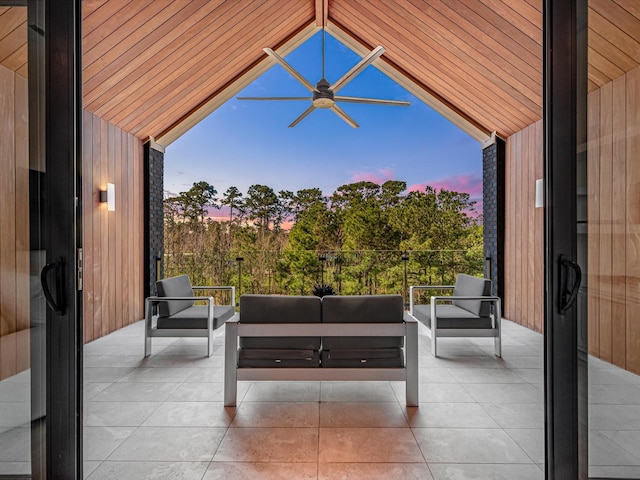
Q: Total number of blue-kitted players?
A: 0